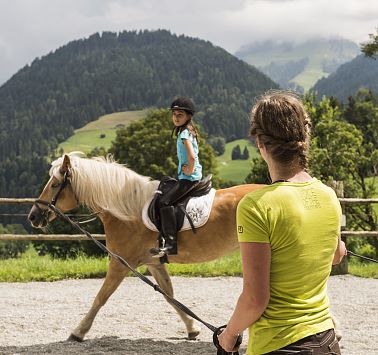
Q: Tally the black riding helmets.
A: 1